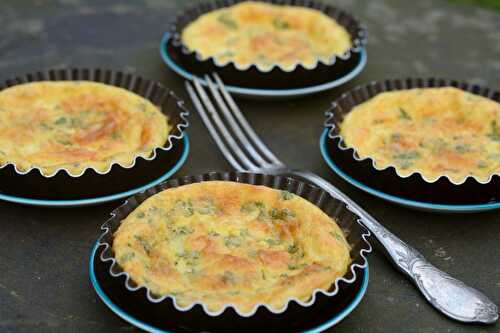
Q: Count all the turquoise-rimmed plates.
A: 4